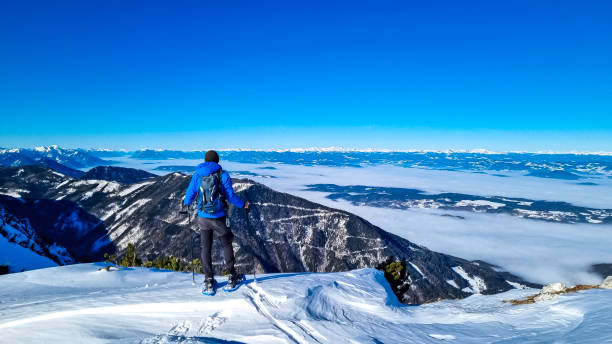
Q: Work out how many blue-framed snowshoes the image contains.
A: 2